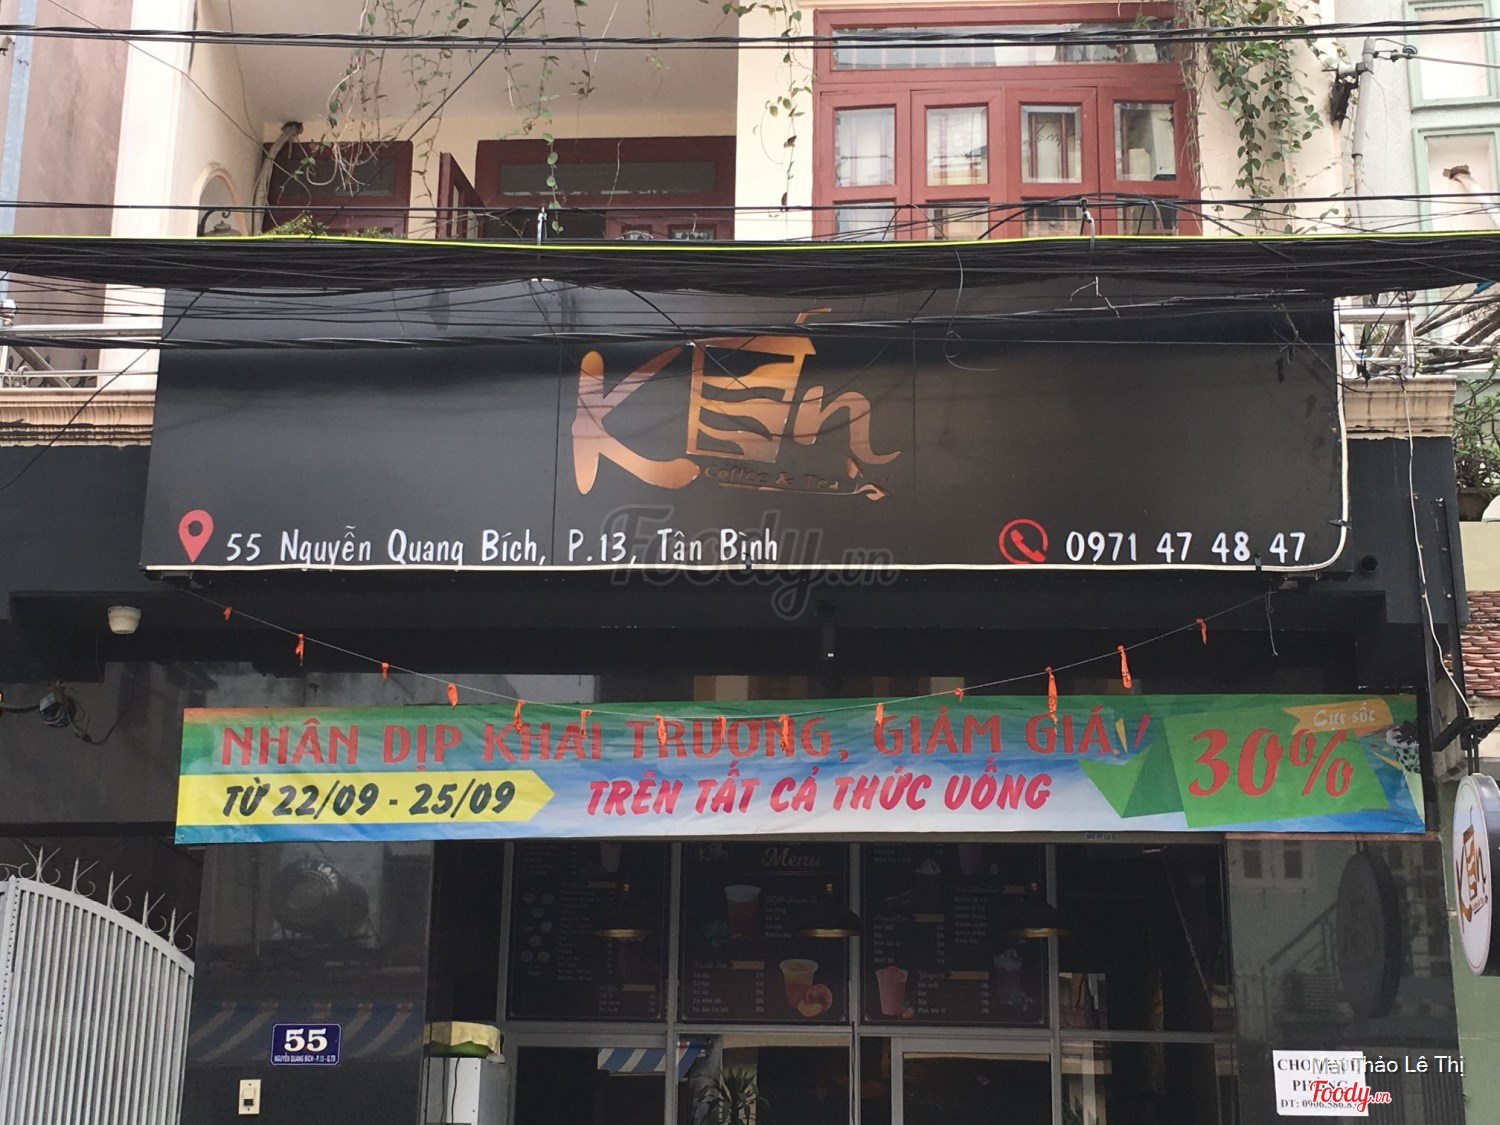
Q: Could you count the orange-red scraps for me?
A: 14